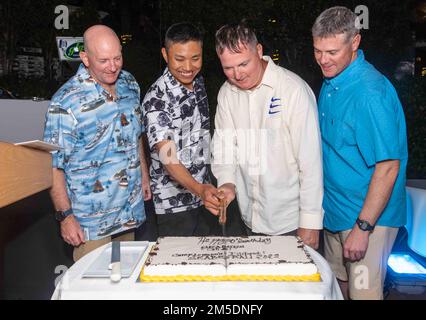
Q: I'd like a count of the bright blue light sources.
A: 1